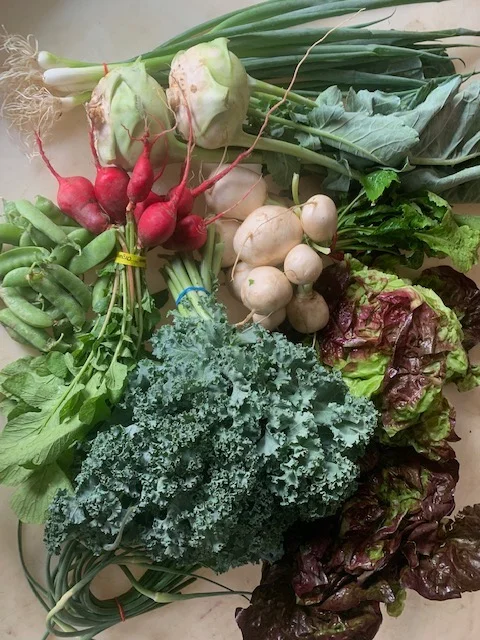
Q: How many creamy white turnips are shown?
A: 9